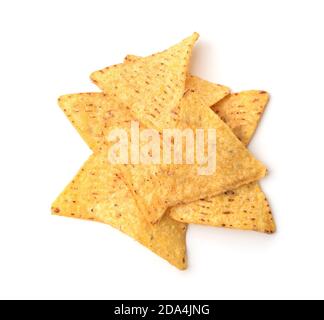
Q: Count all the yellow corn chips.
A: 7